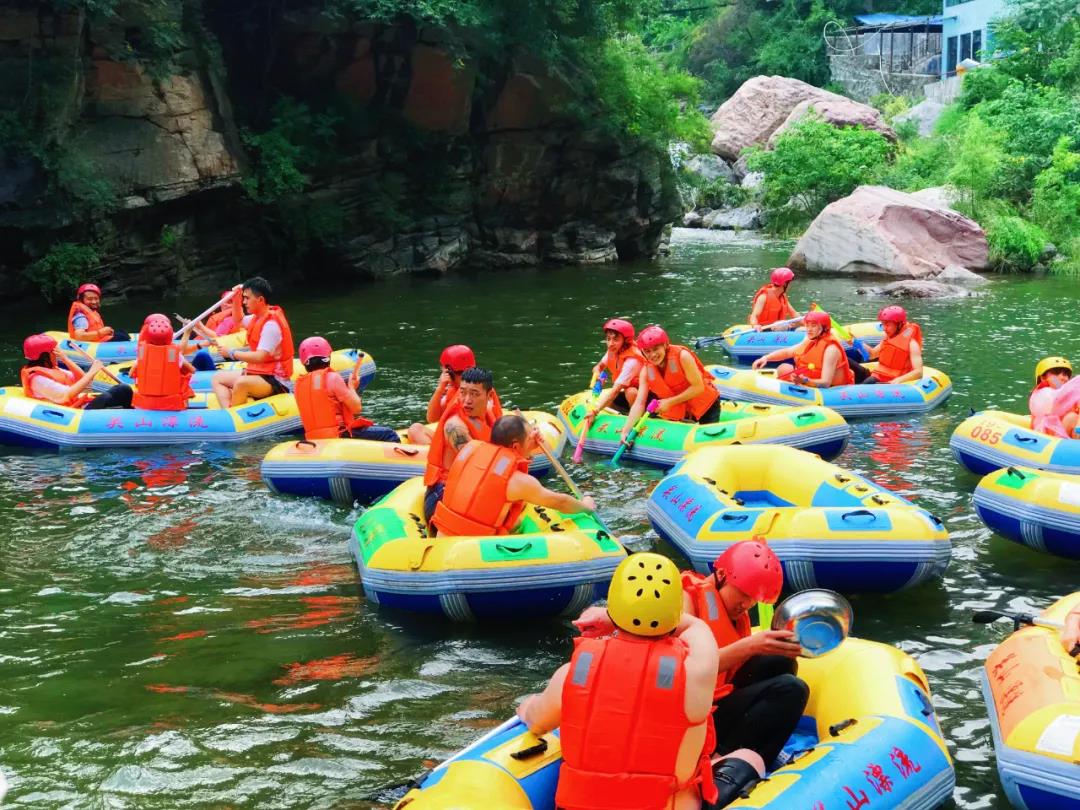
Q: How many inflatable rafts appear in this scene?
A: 13